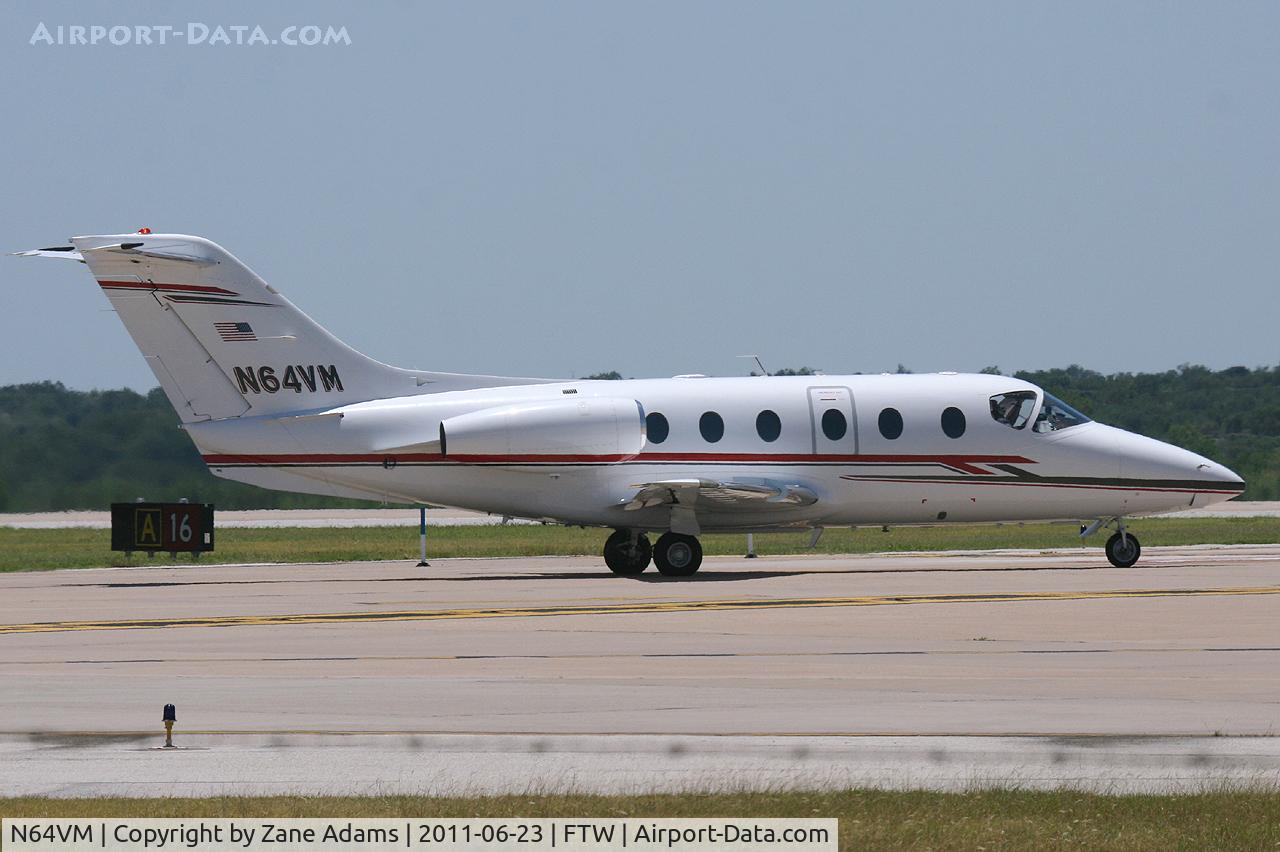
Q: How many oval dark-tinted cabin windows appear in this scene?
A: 6